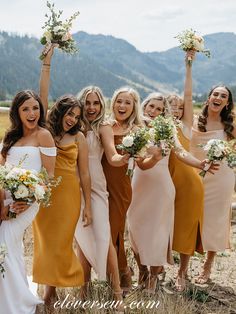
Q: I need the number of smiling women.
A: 7